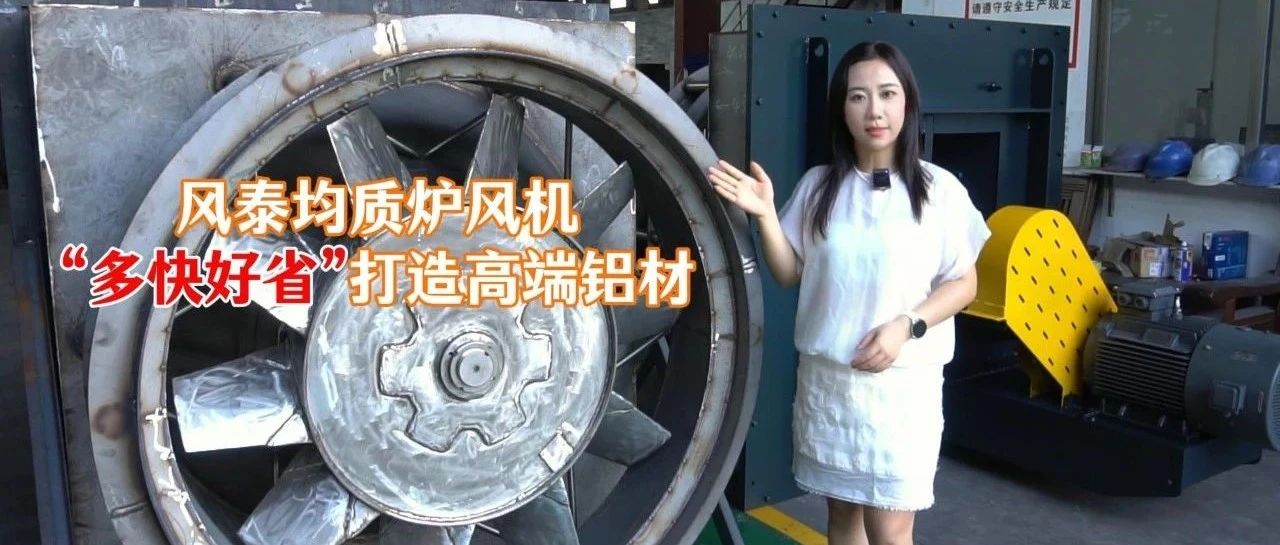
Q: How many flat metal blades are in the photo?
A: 10